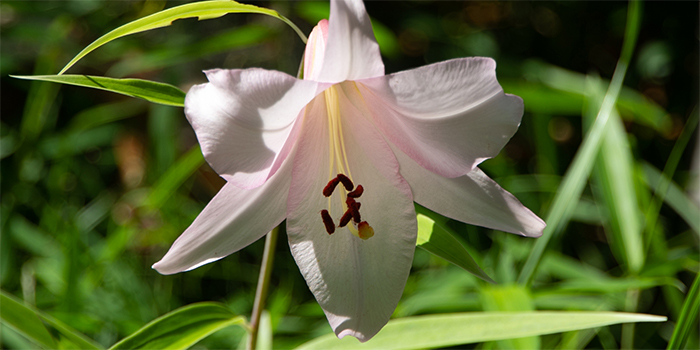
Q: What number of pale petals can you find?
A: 6